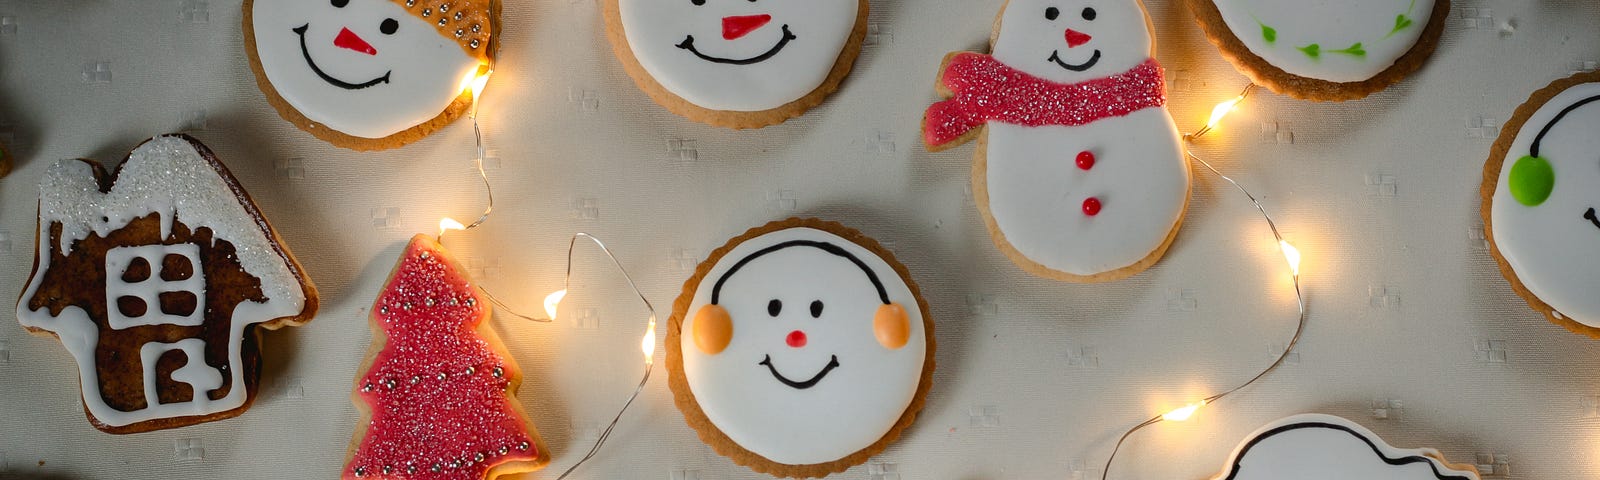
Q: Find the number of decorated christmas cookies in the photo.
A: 9